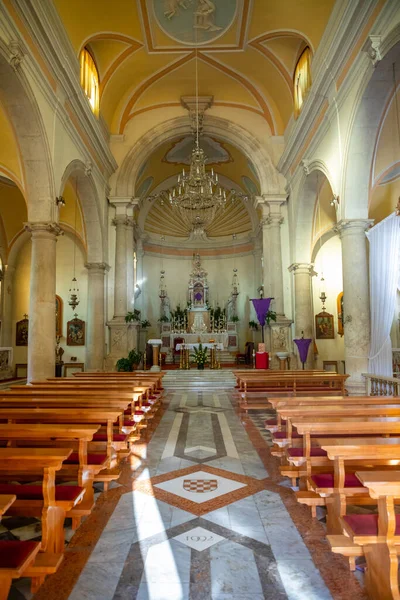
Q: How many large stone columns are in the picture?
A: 6